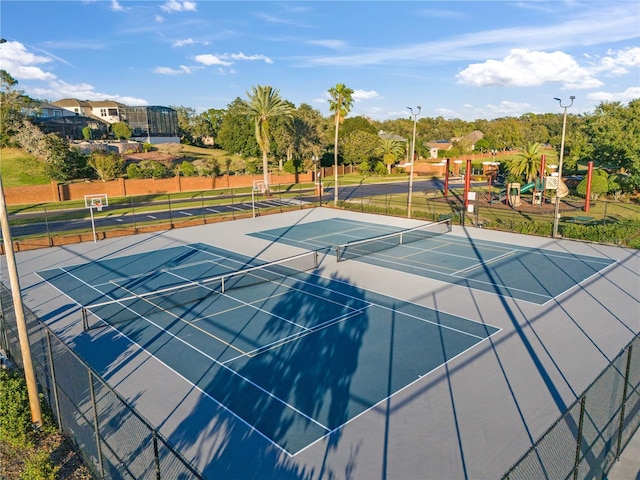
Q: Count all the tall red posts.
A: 4